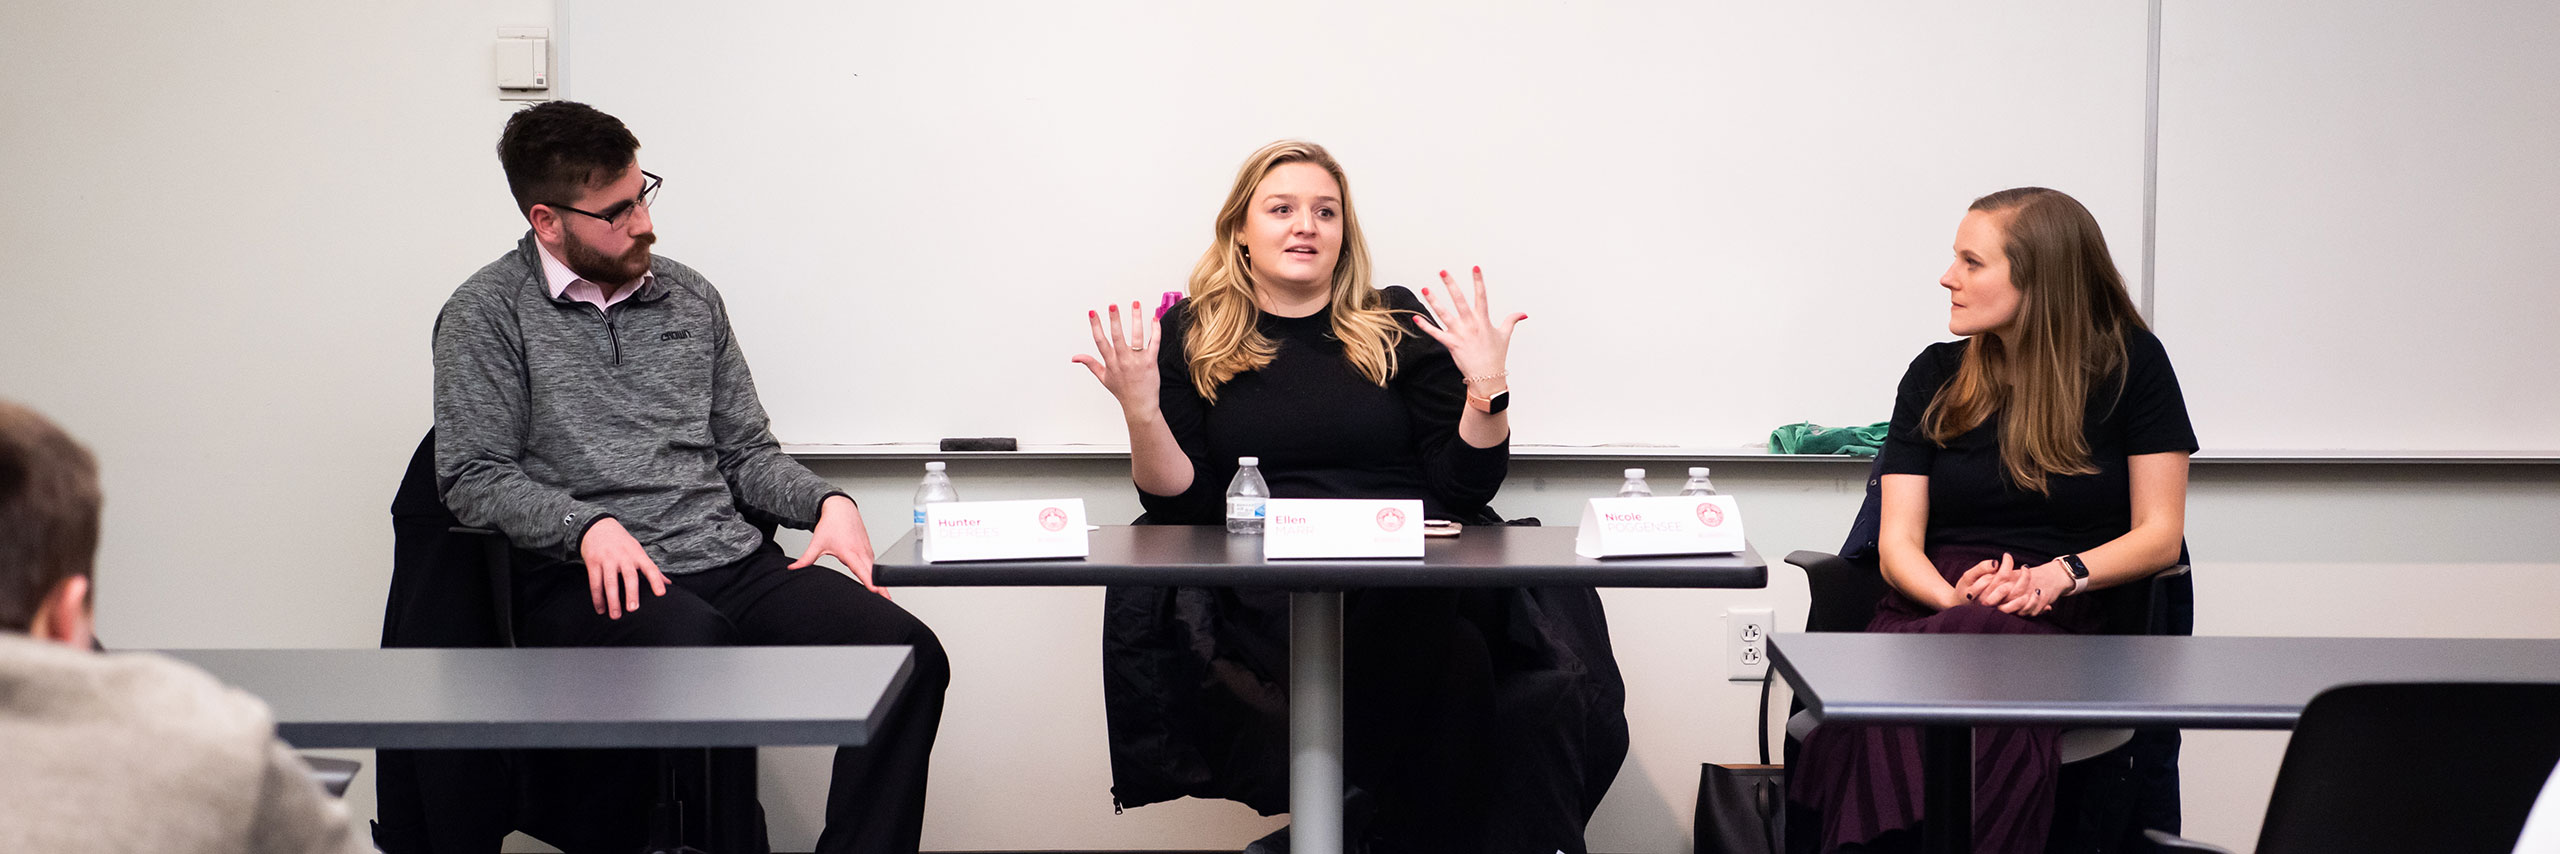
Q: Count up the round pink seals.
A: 3